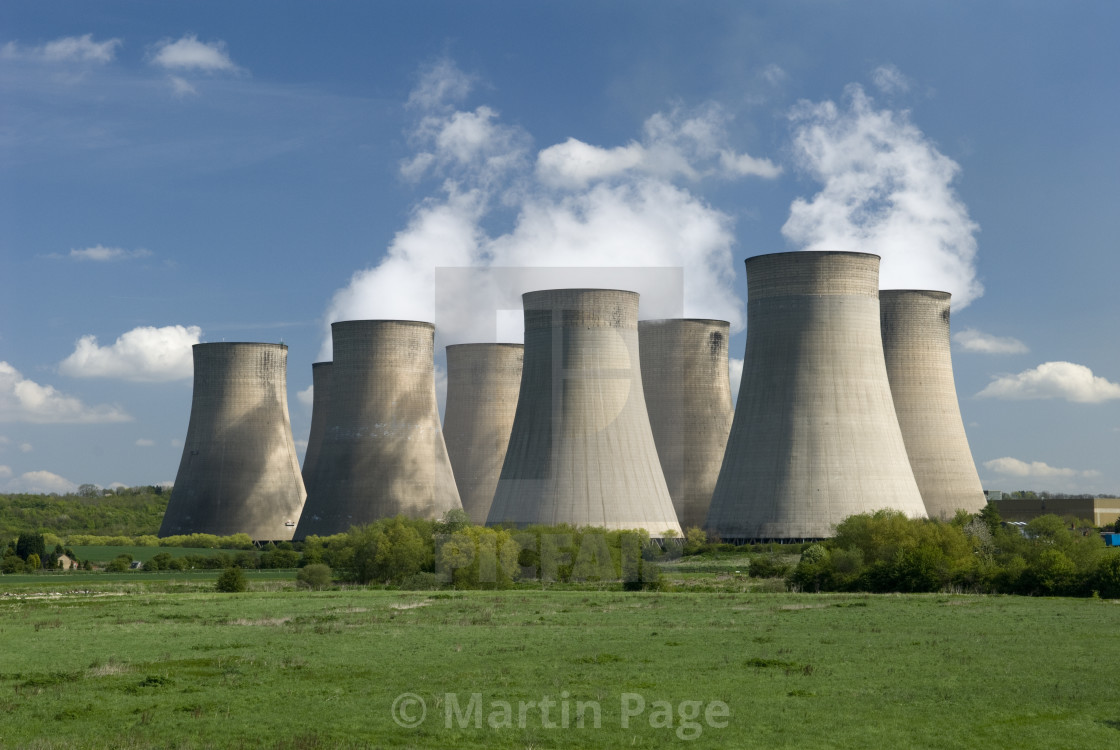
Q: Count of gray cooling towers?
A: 8